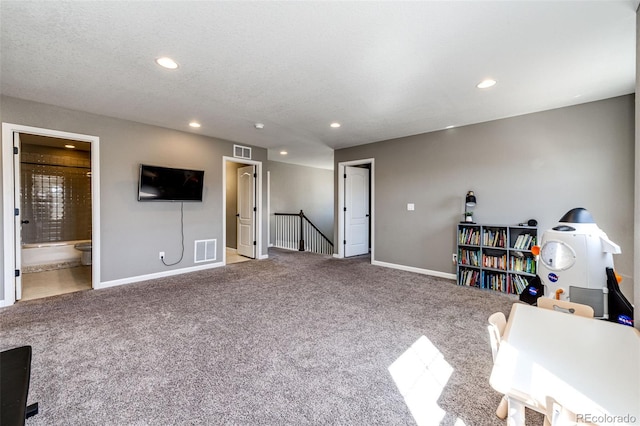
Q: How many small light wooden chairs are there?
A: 3